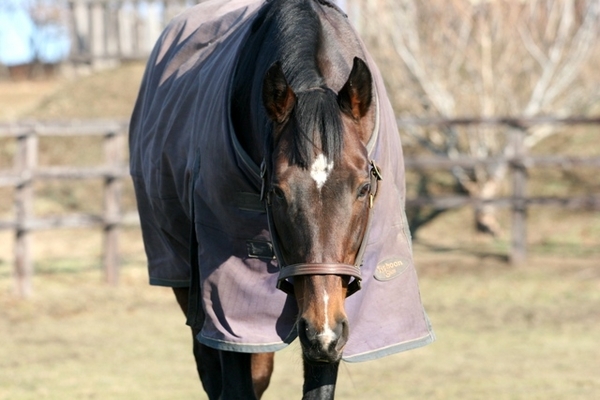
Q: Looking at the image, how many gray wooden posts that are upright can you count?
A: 3